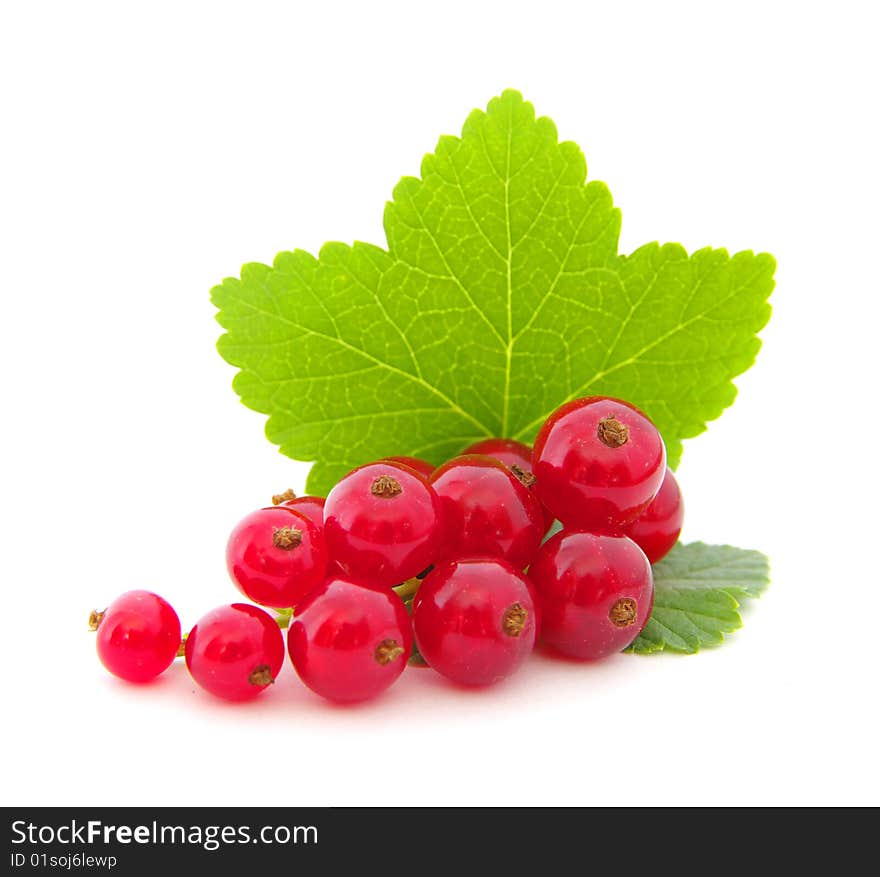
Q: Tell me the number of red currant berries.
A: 13